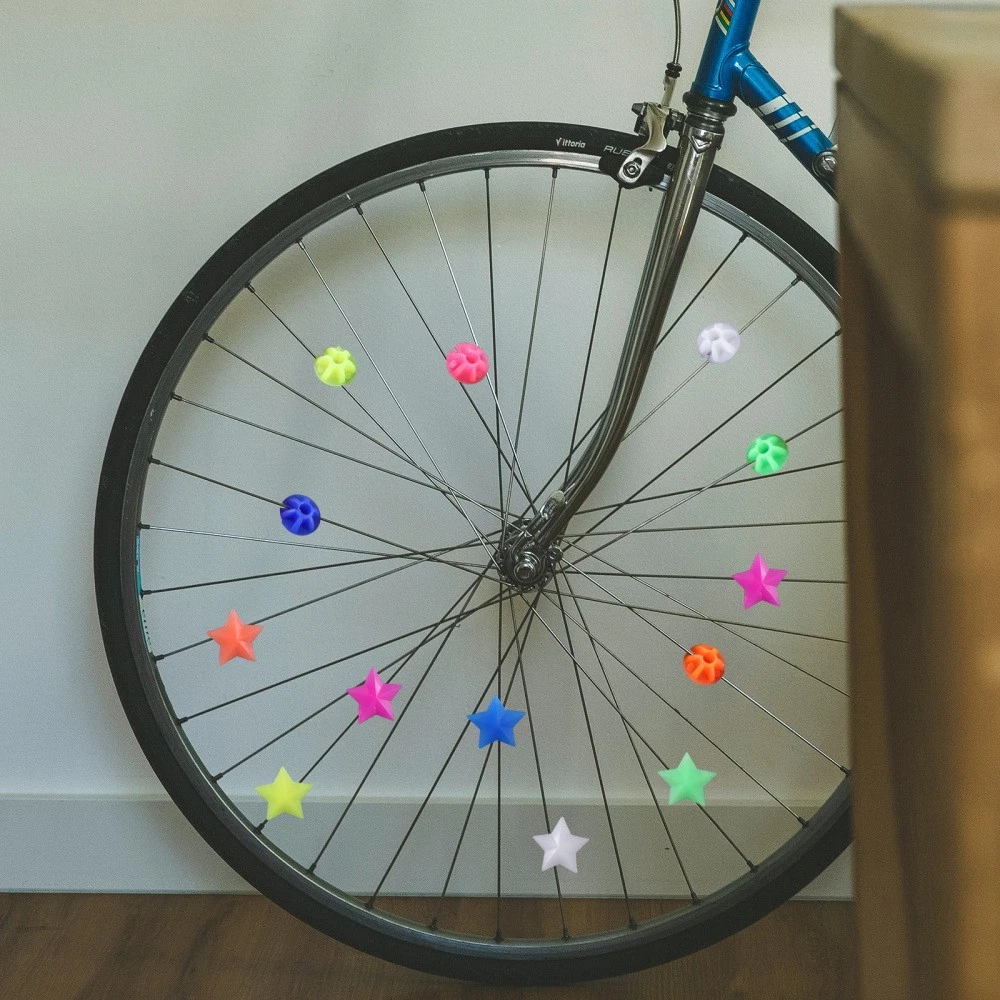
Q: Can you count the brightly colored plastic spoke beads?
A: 13